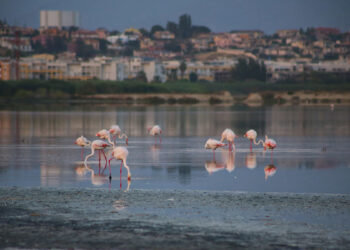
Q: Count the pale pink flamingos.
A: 10